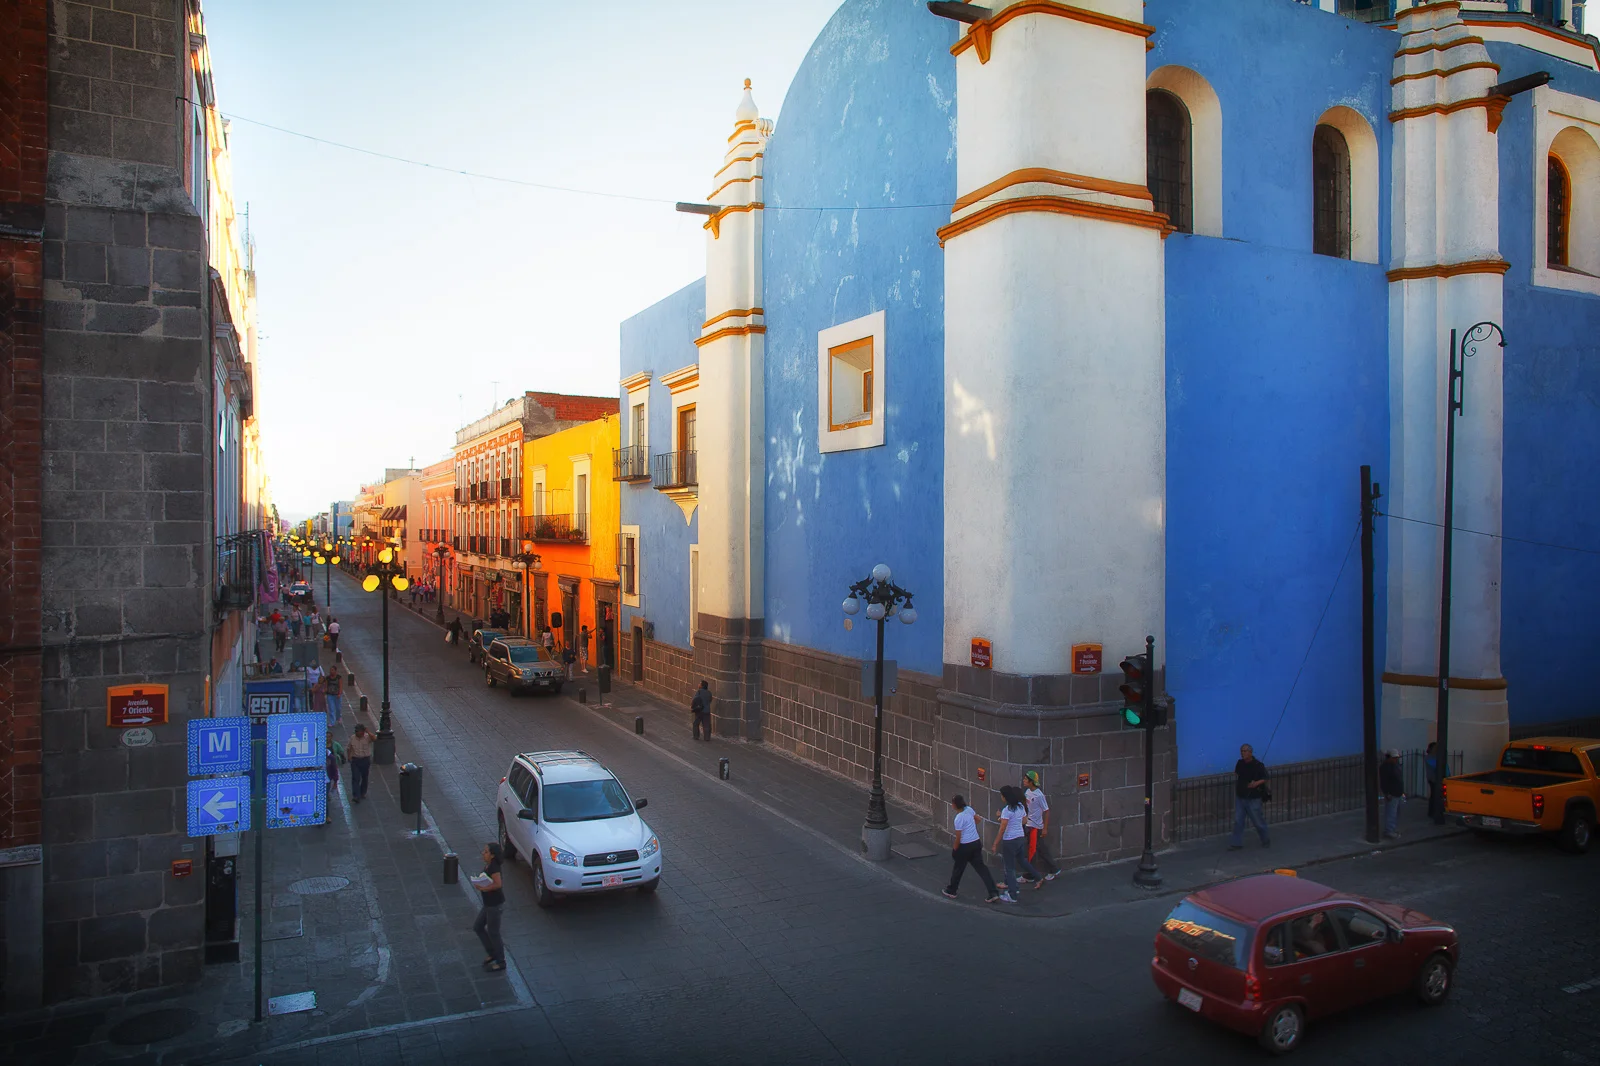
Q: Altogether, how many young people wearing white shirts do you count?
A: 3